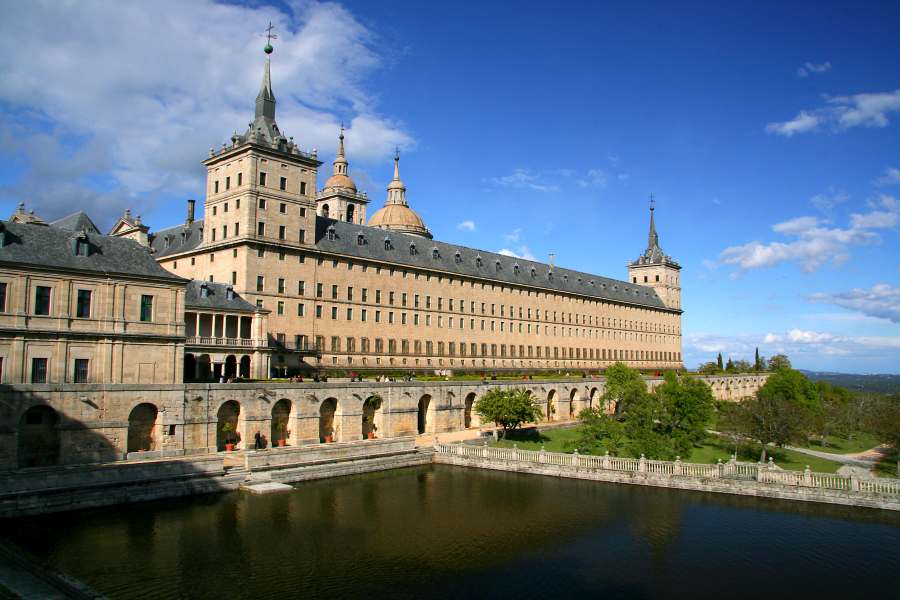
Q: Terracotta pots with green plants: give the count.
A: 4